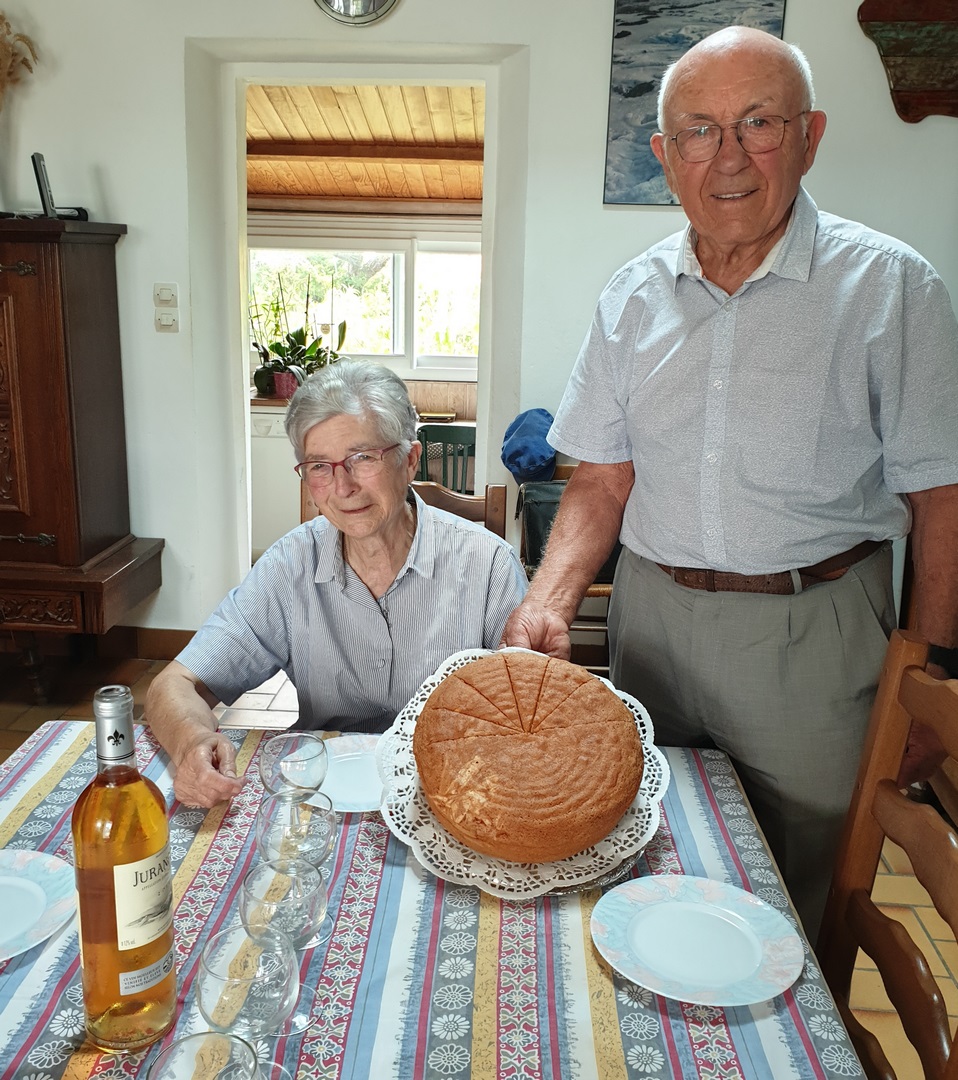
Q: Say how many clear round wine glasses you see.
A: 5